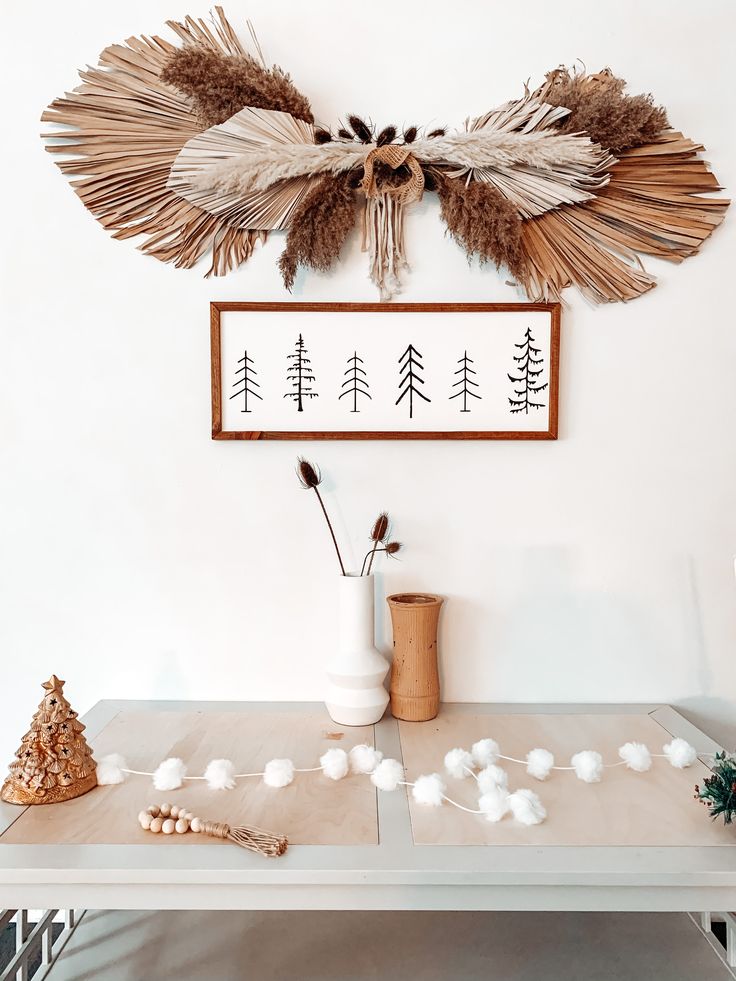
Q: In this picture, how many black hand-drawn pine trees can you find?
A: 6